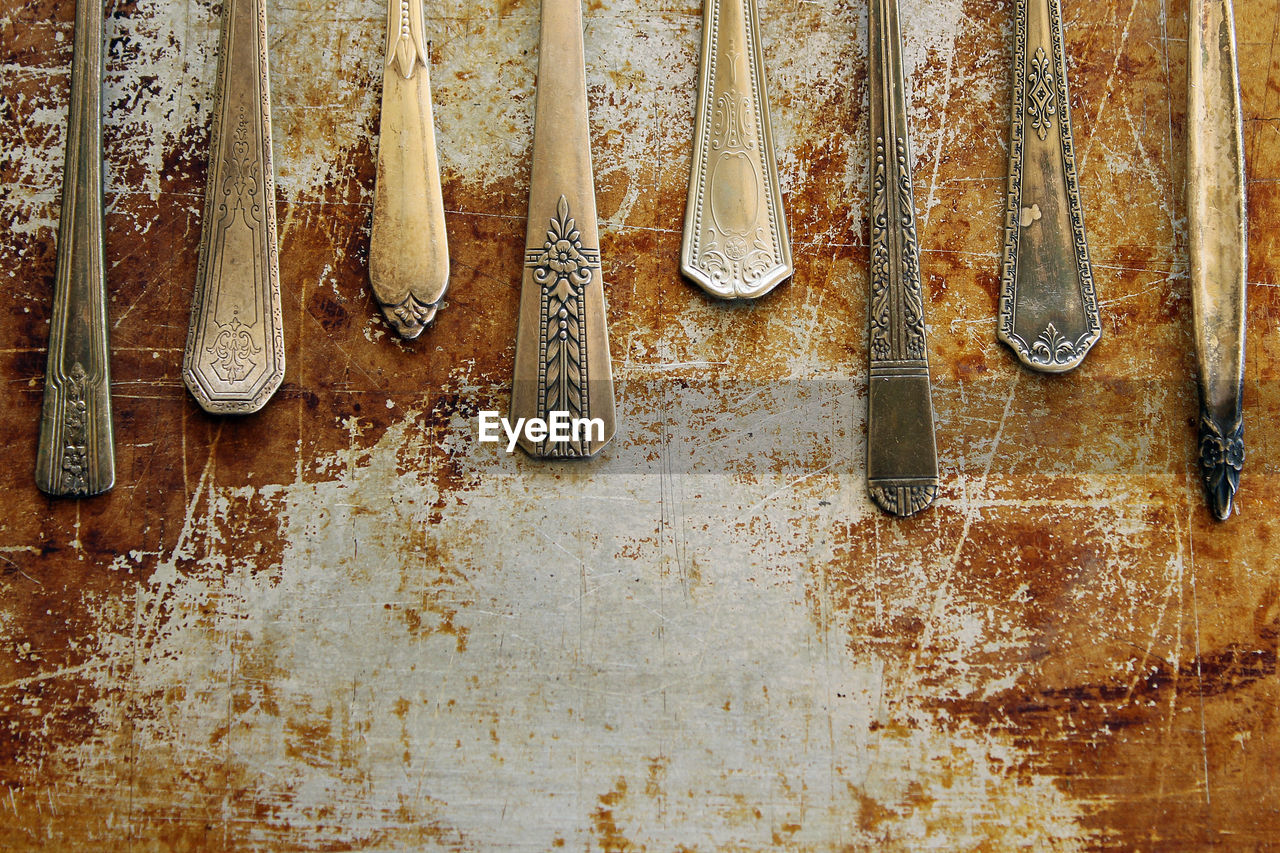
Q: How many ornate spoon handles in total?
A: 8